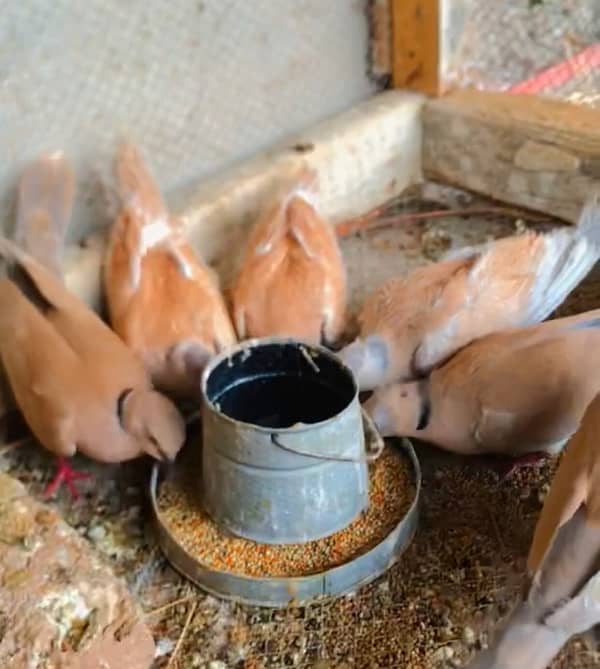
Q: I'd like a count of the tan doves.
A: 6